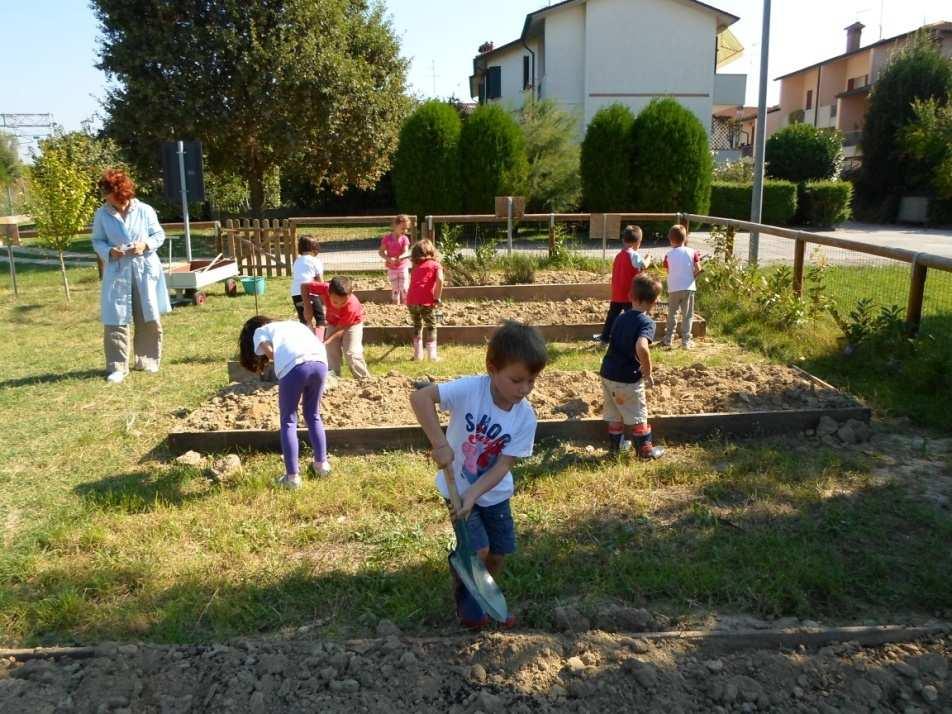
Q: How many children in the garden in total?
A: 9